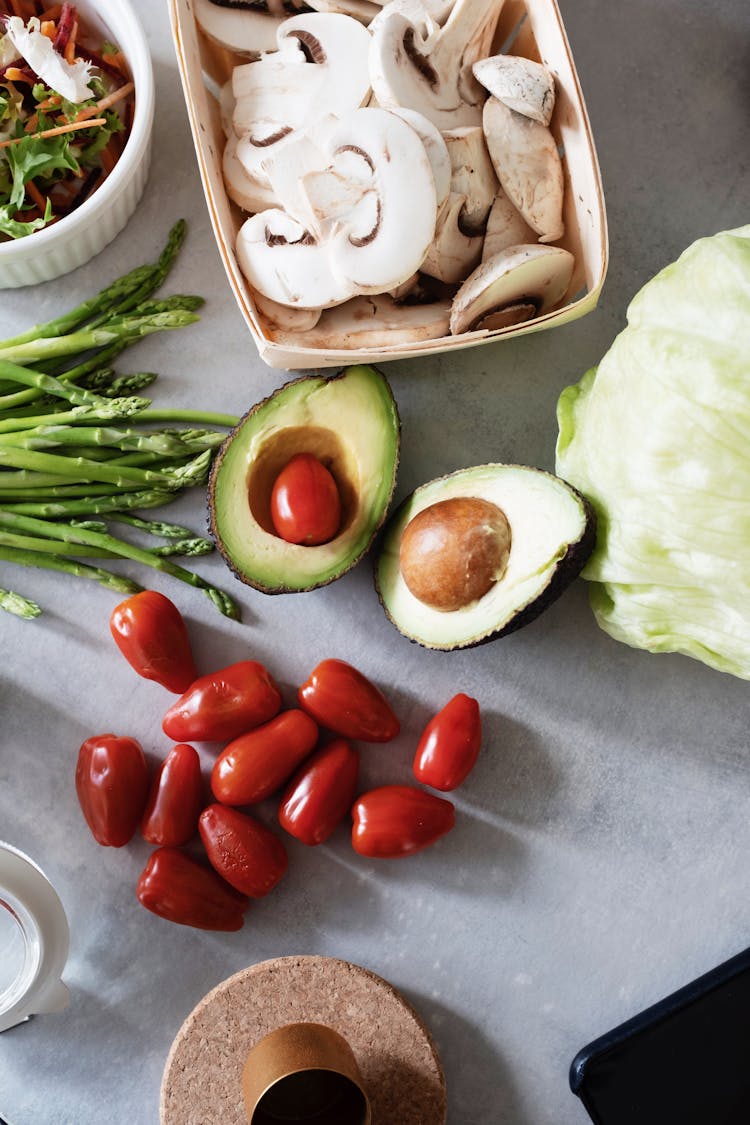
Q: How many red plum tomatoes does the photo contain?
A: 12